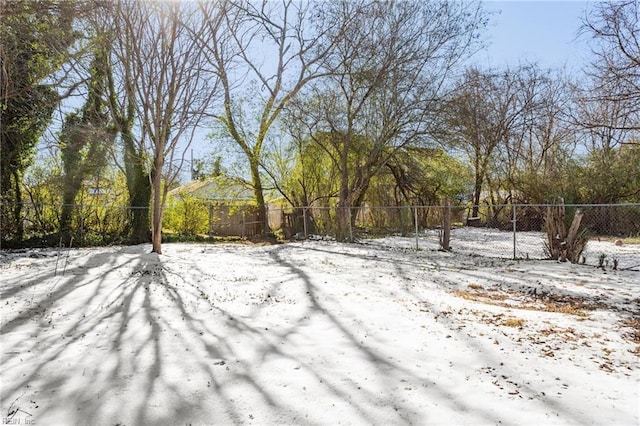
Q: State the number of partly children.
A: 0